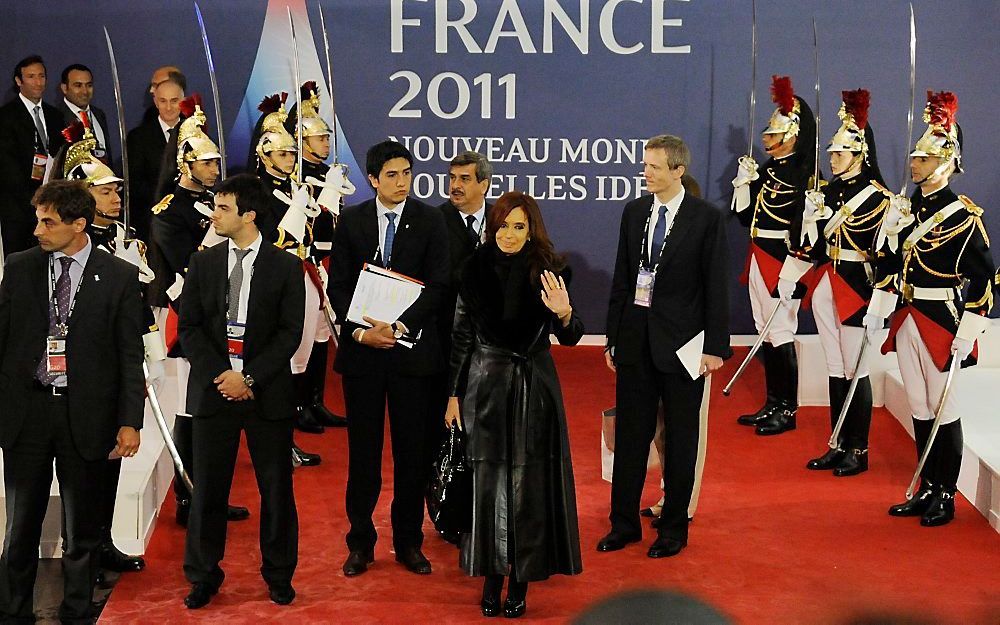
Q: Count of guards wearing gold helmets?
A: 7